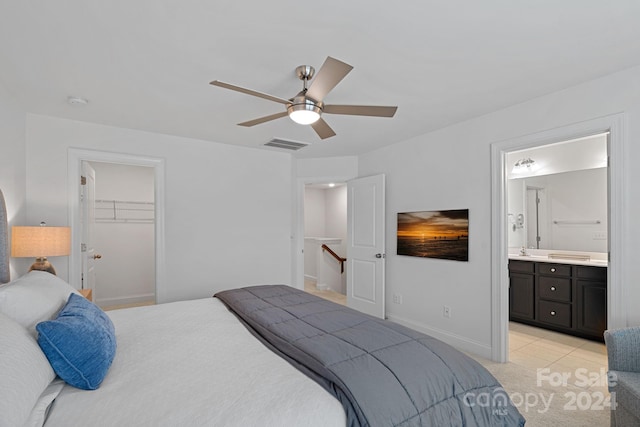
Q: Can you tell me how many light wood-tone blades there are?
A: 5